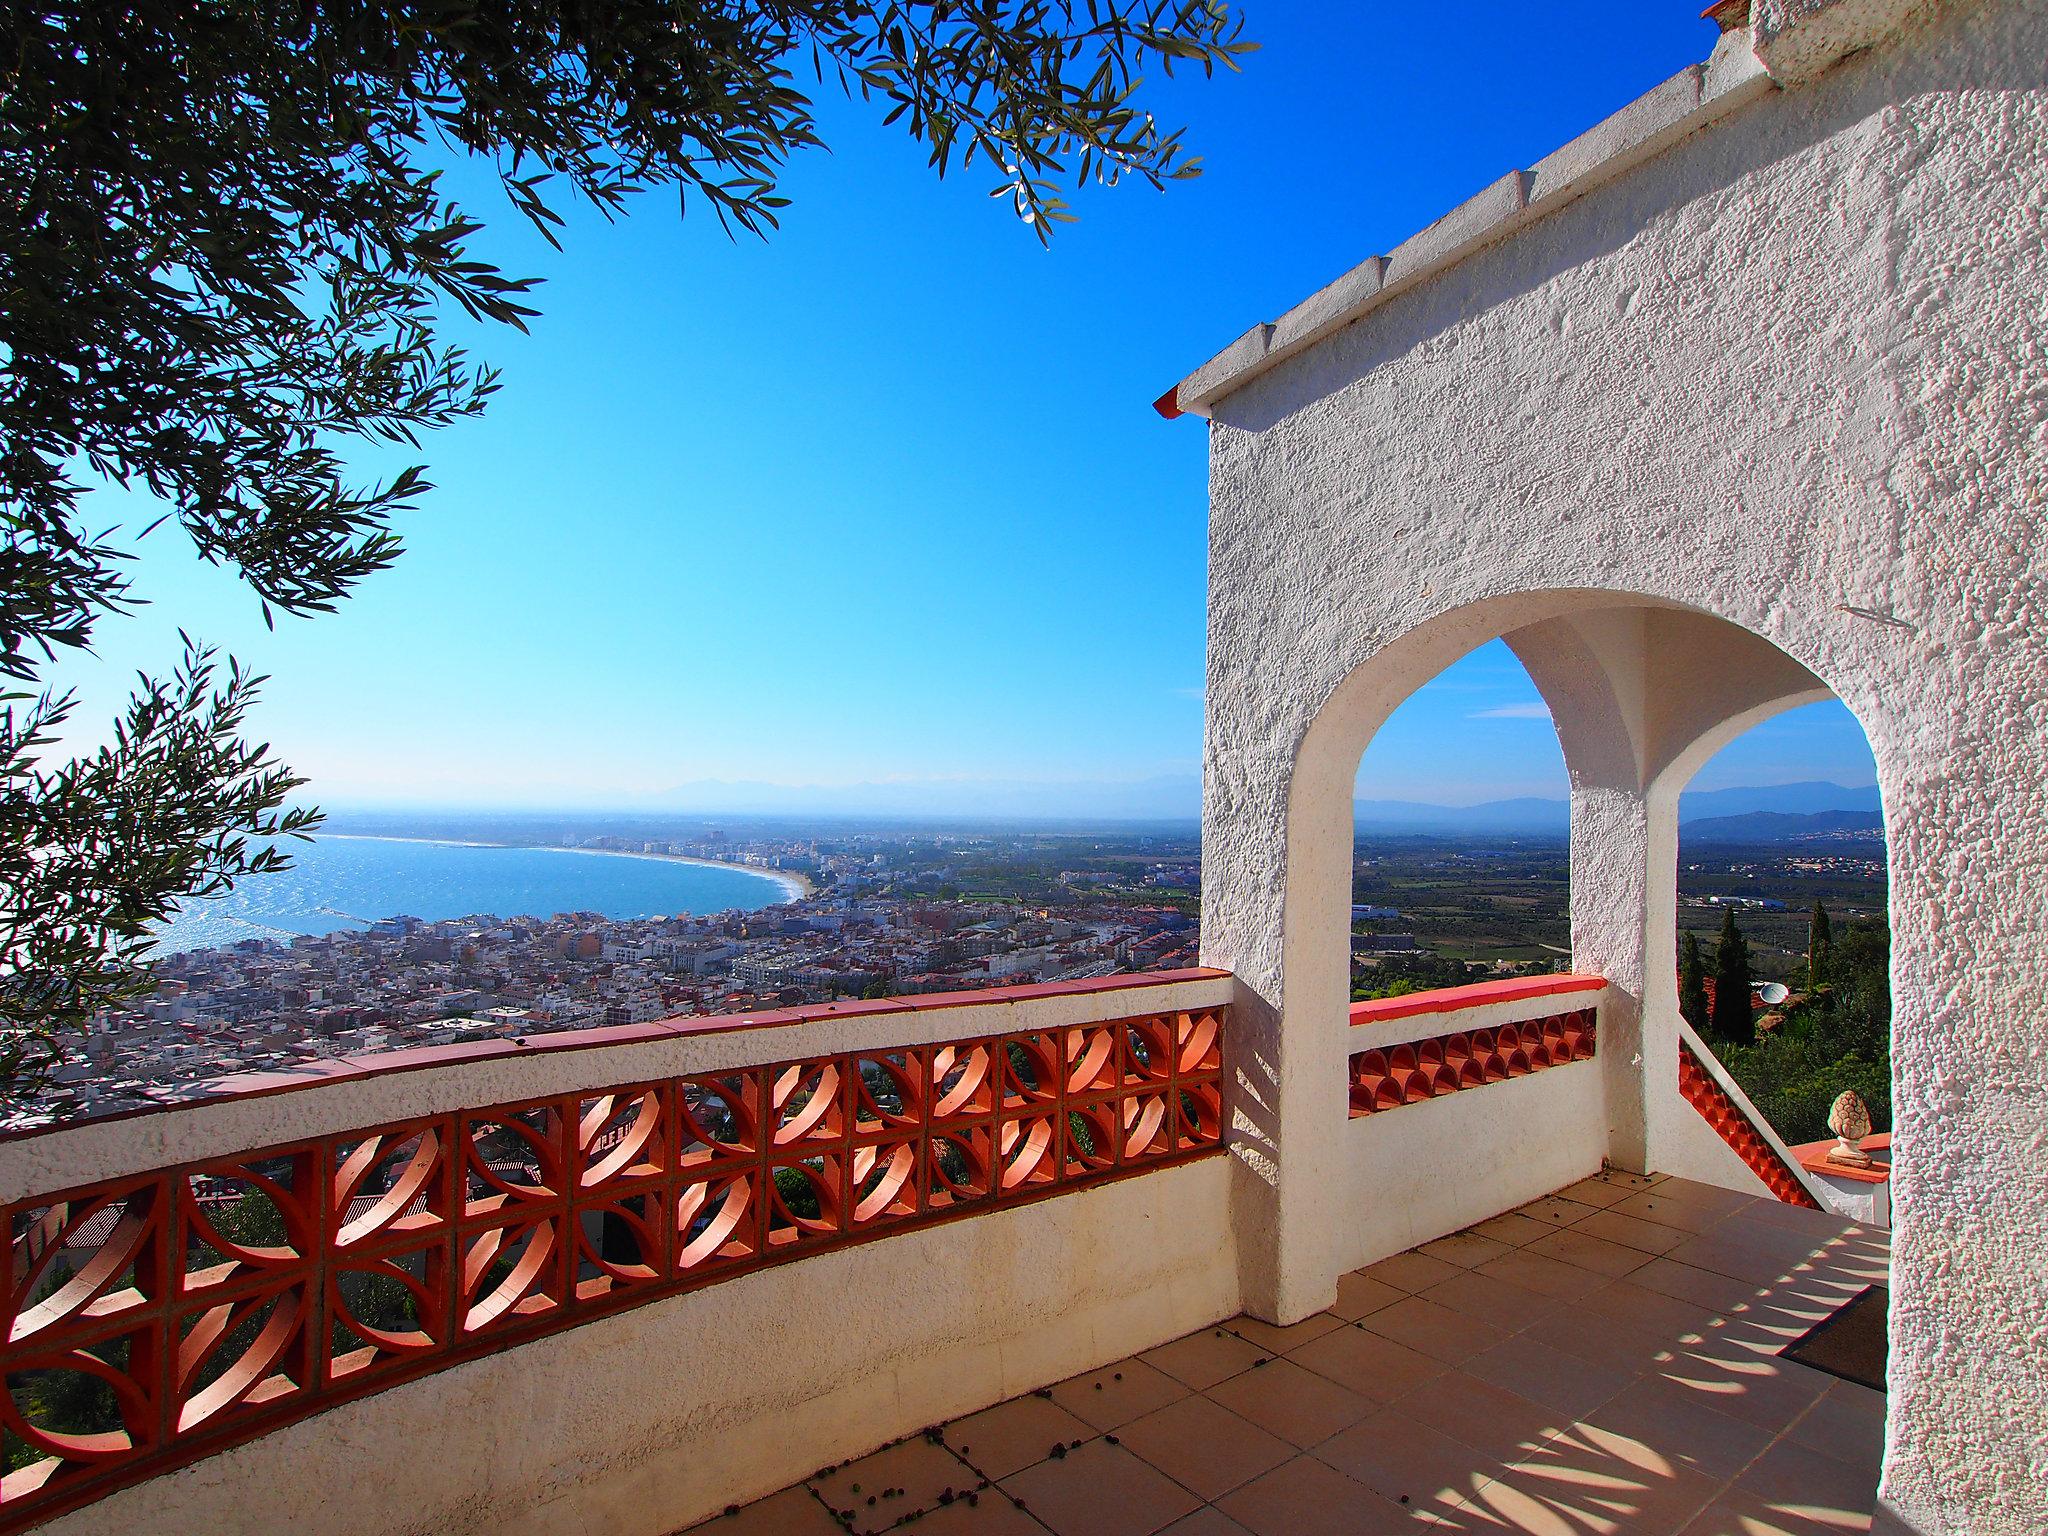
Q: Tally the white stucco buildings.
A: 1